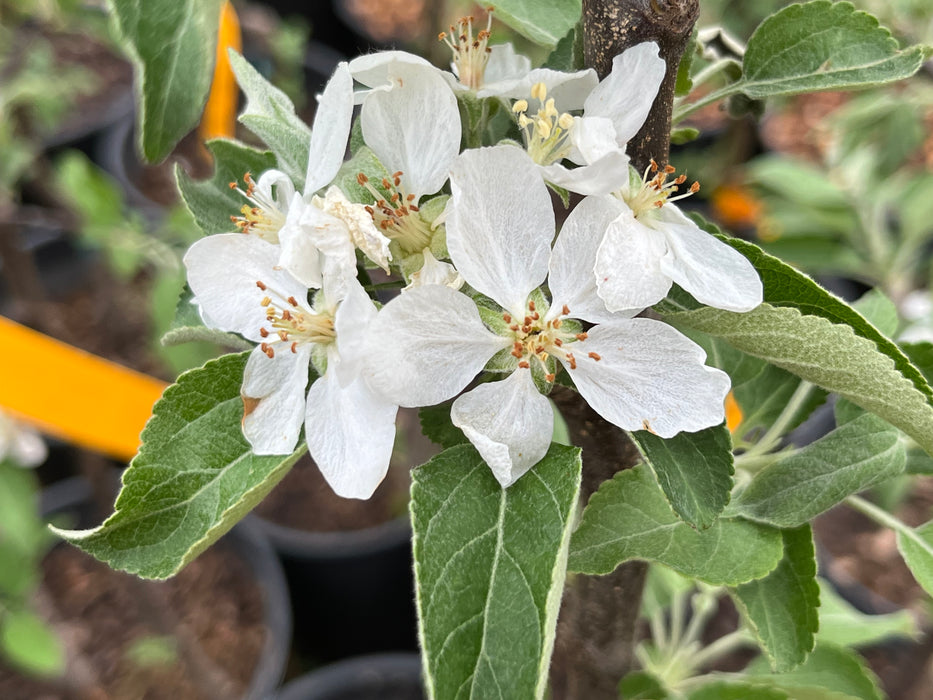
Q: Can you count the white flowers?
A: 7